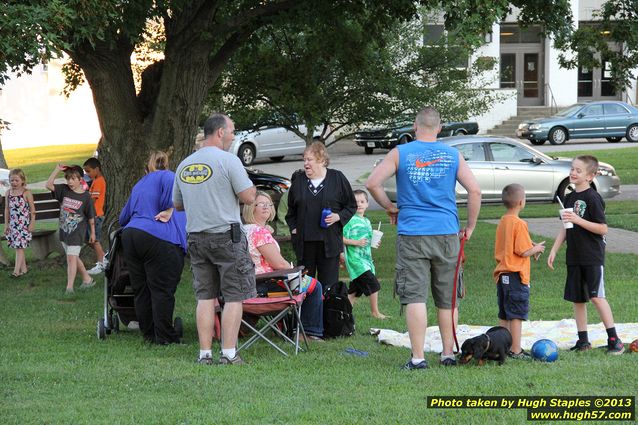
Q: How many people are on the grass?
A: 11